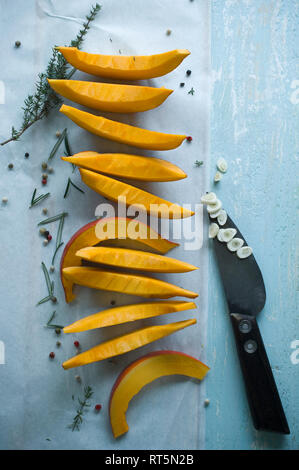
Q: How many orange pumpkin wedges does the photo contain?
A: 11